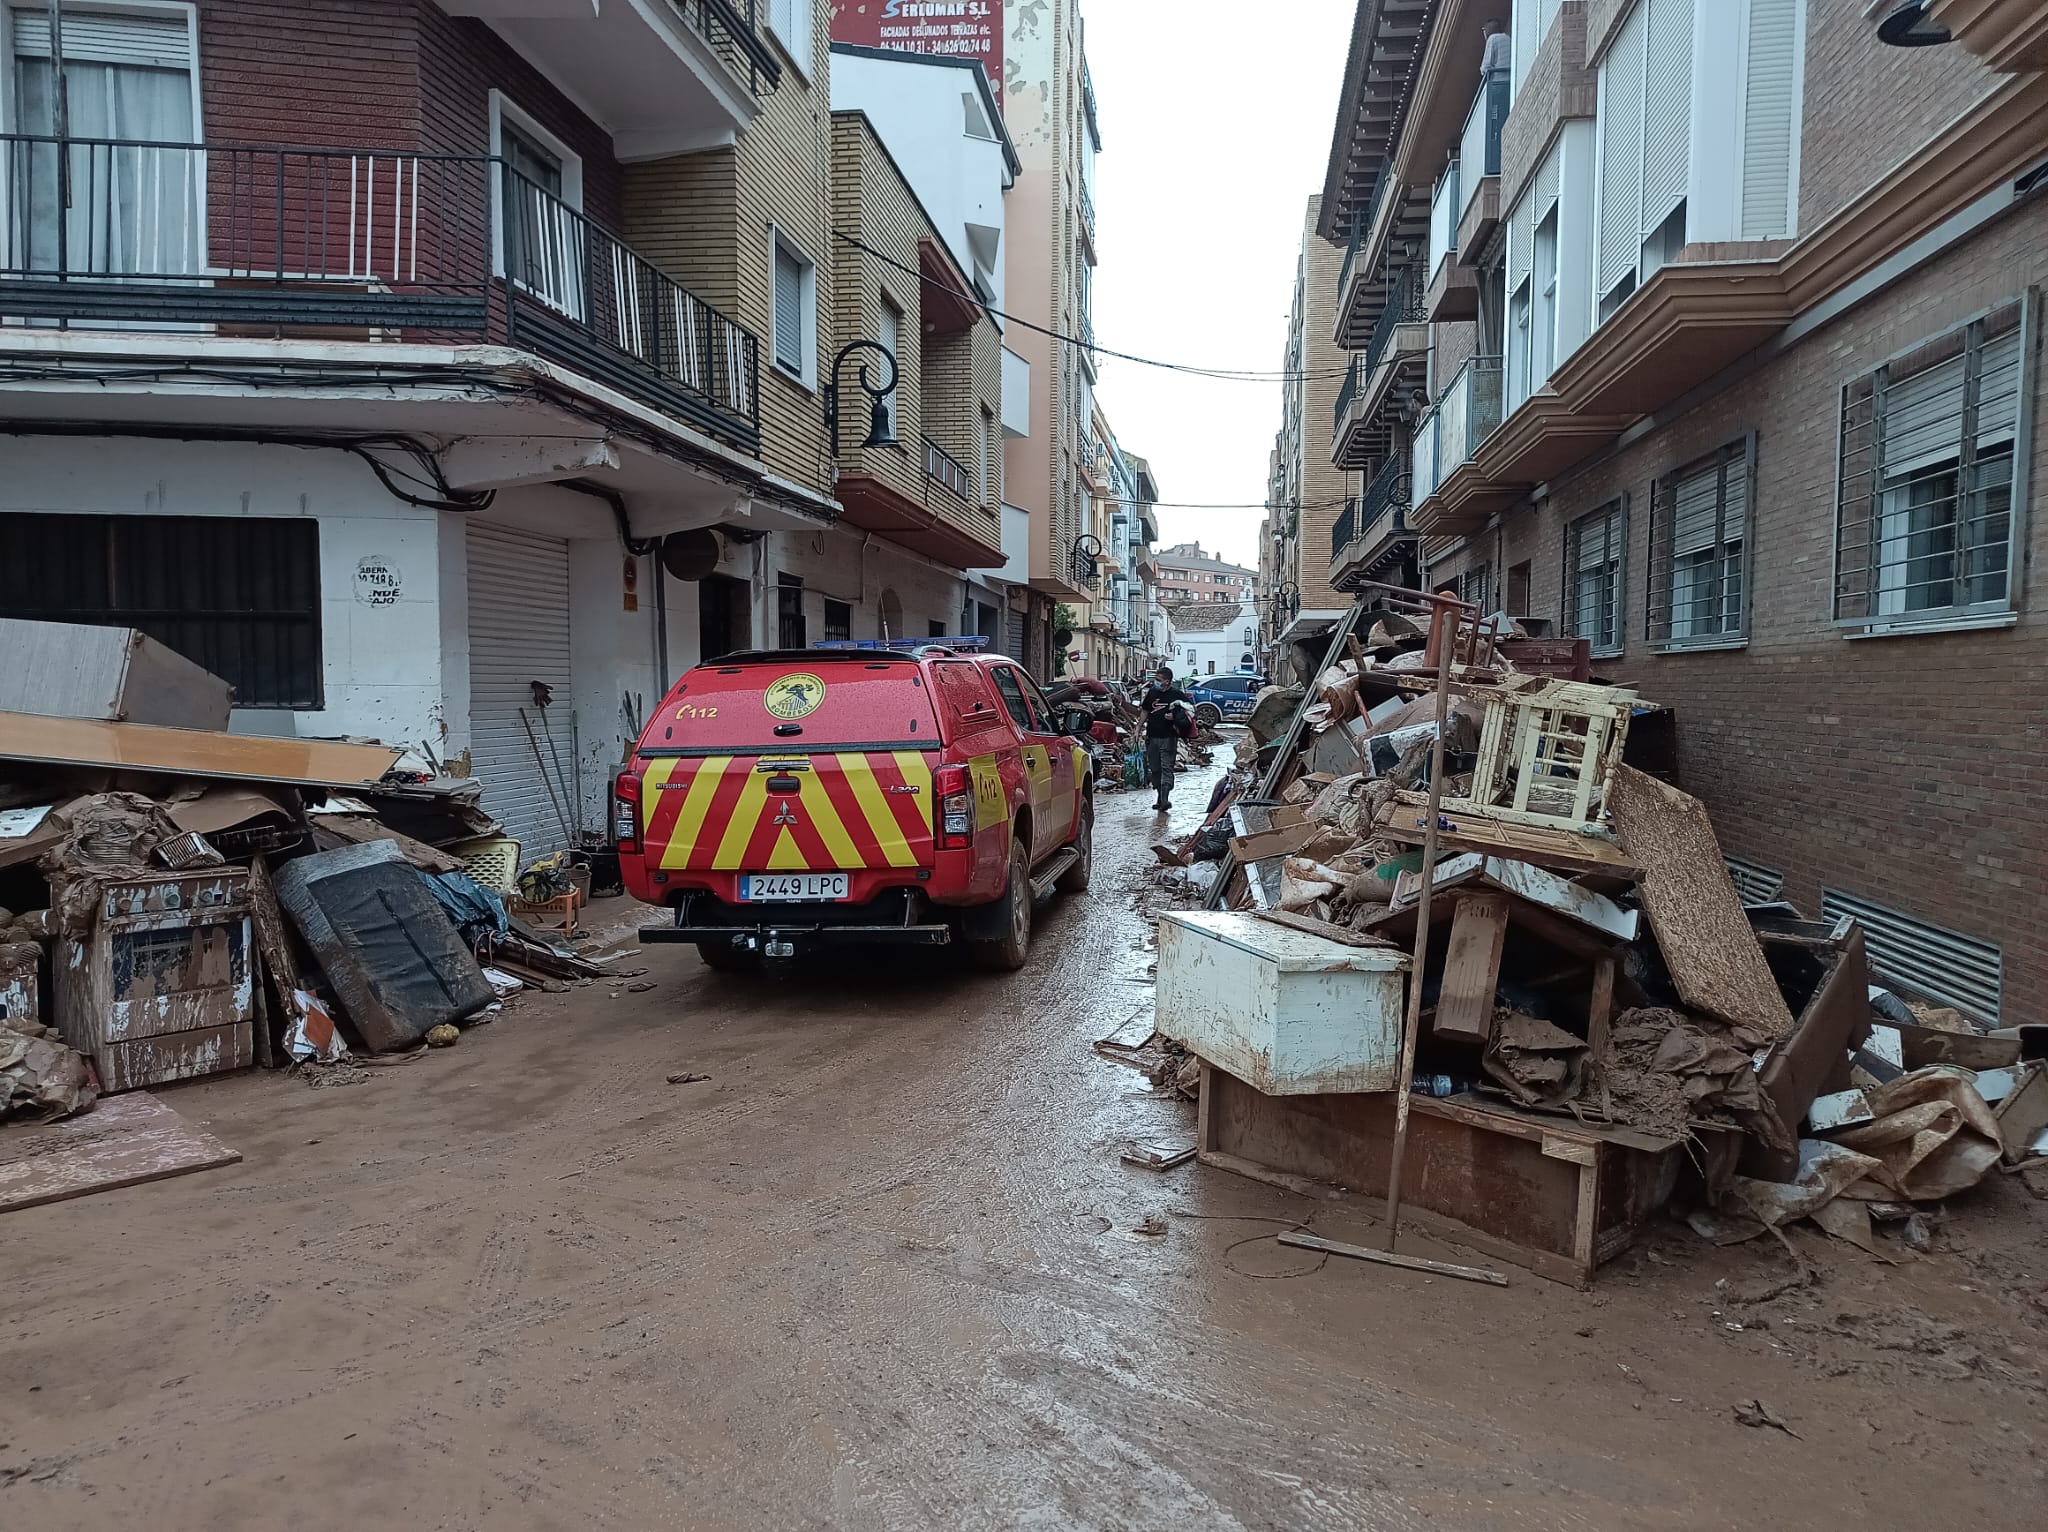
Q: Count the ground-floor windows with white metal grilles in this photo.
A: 3